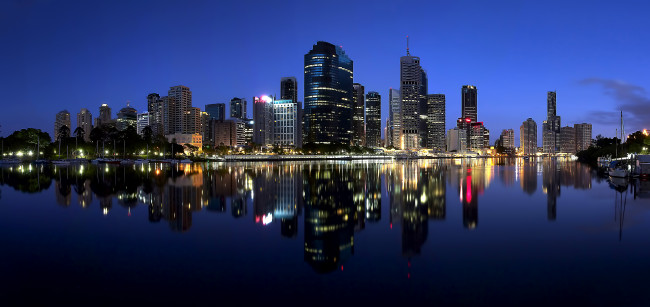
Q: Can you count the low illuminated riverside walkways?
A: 1